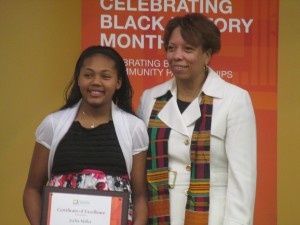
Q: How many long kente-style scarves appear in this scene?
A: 1